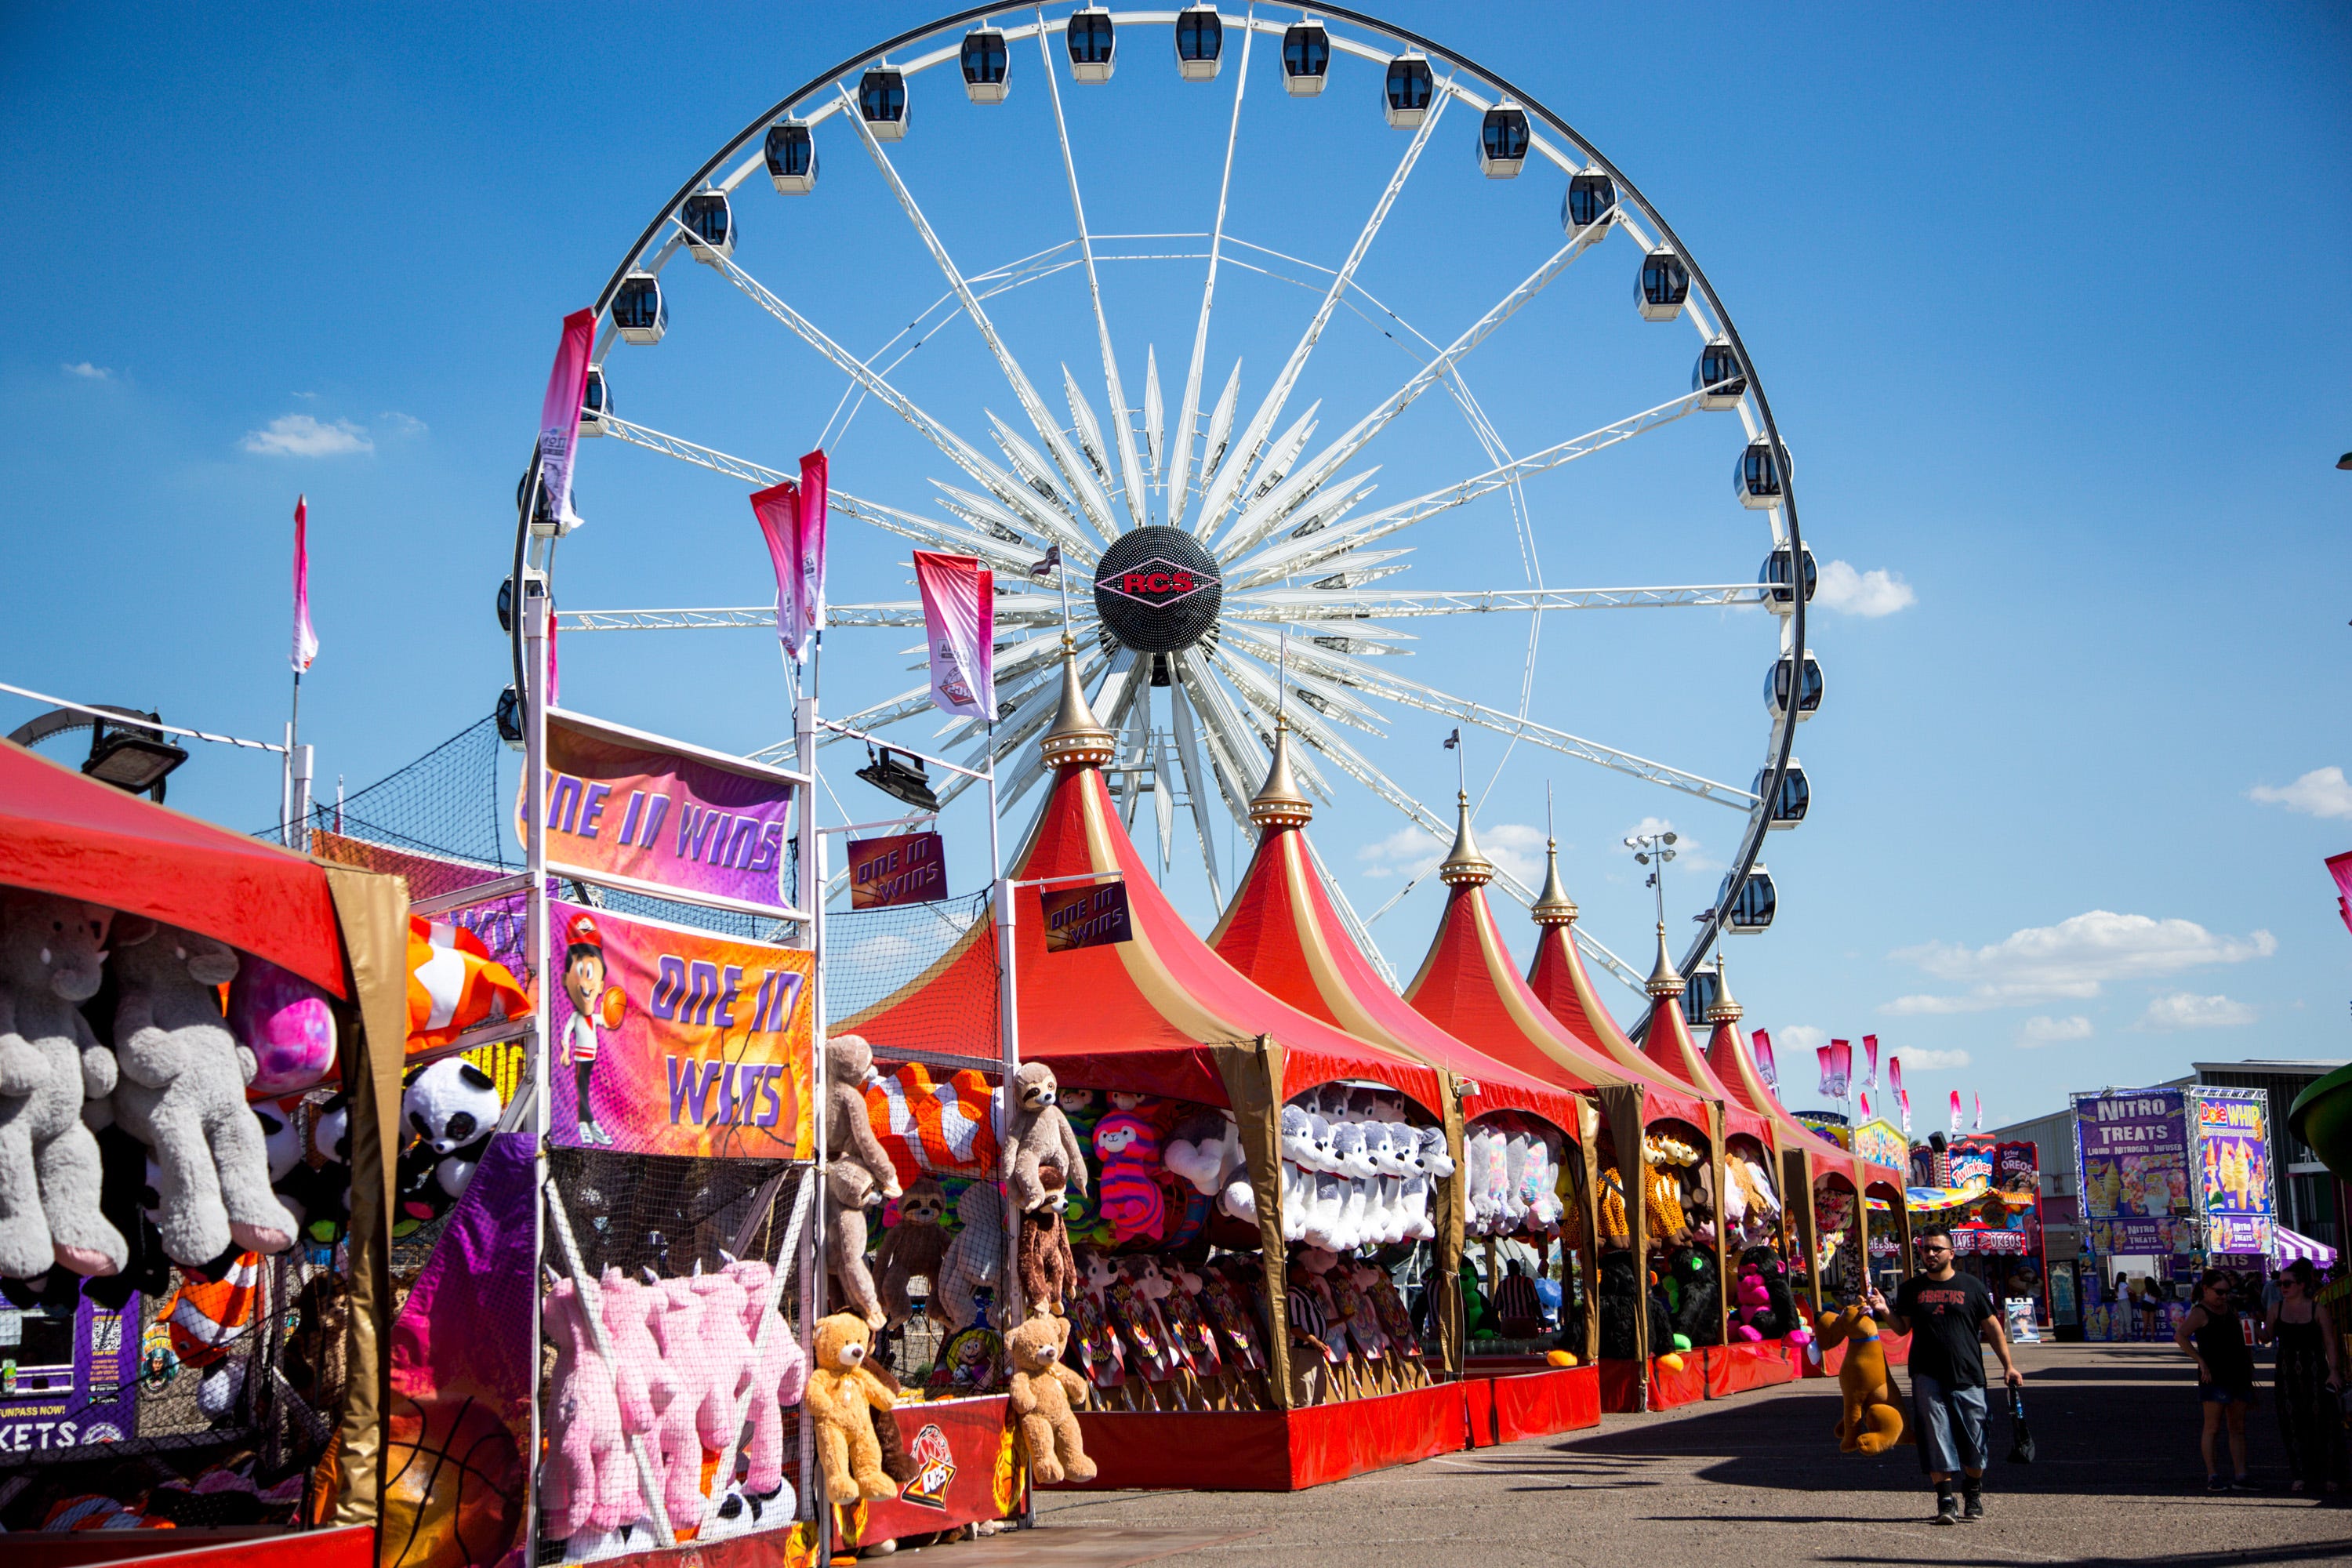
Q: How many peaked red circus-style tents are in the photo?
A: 6